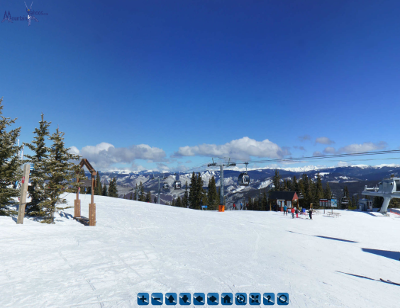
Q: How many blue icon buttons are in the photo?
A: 11